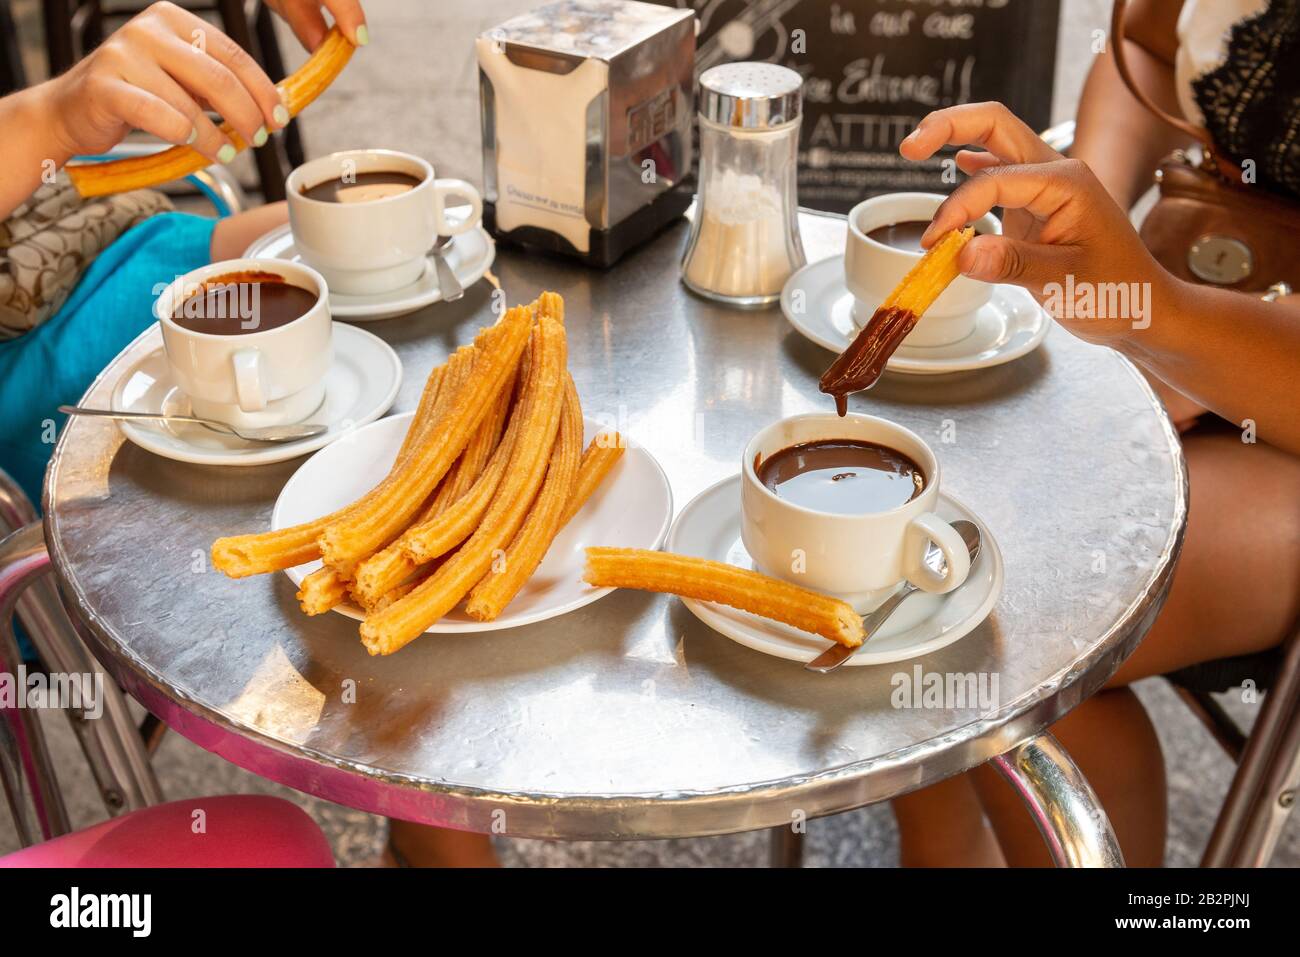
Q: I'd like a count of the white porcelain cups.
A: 4